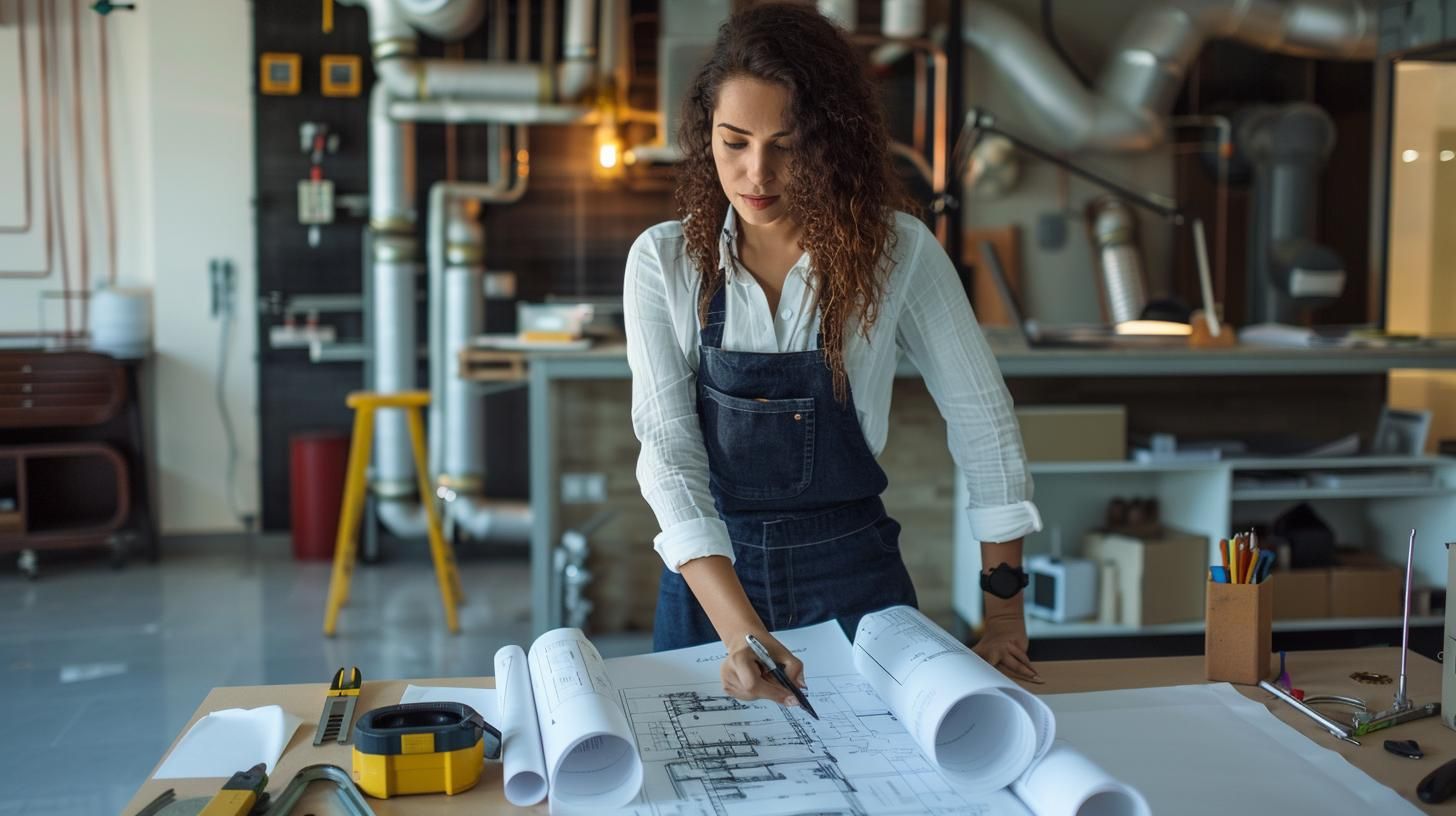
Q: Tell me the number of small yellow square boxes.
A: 2